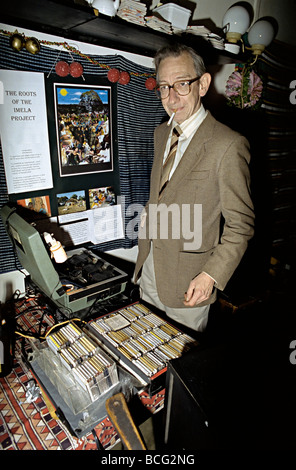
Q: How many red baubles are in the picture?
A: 5